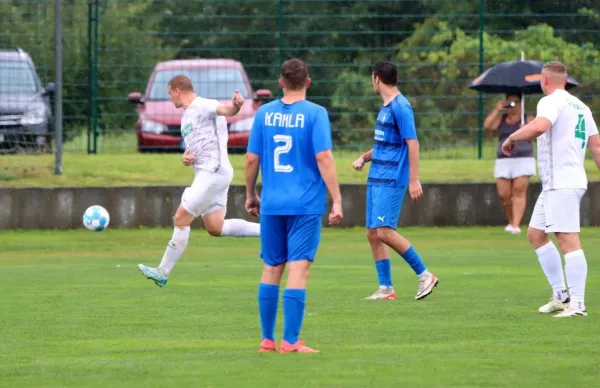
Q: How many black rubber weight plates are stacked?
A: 0